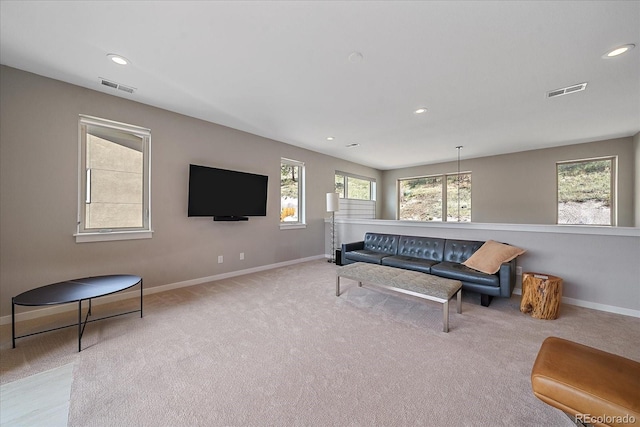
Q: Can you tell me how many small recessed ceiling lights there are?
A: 4